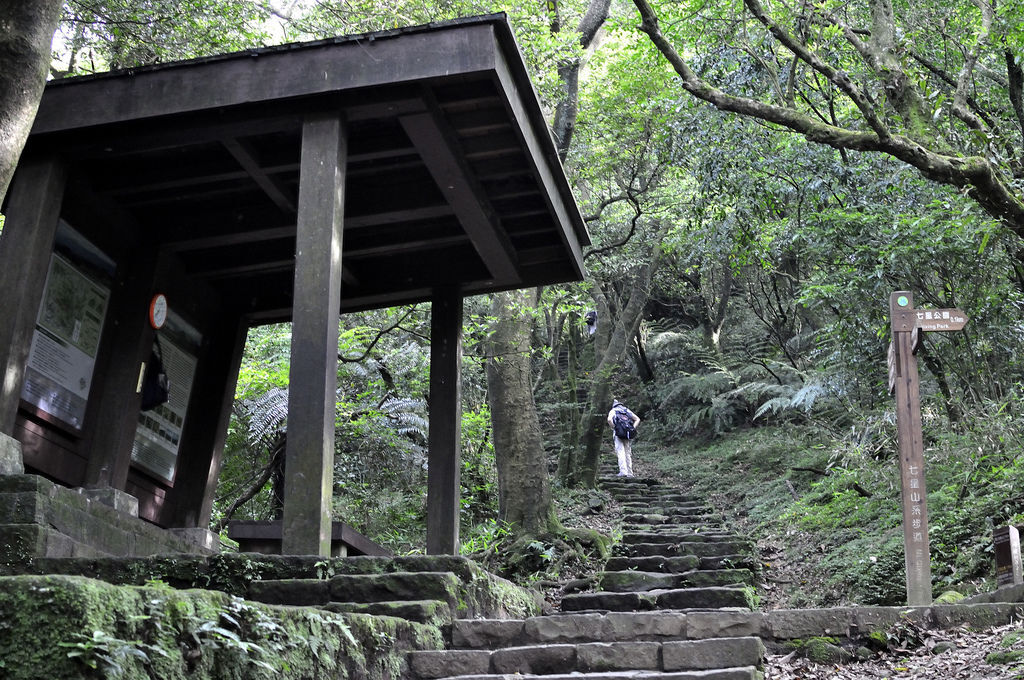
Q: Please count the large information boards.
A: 2